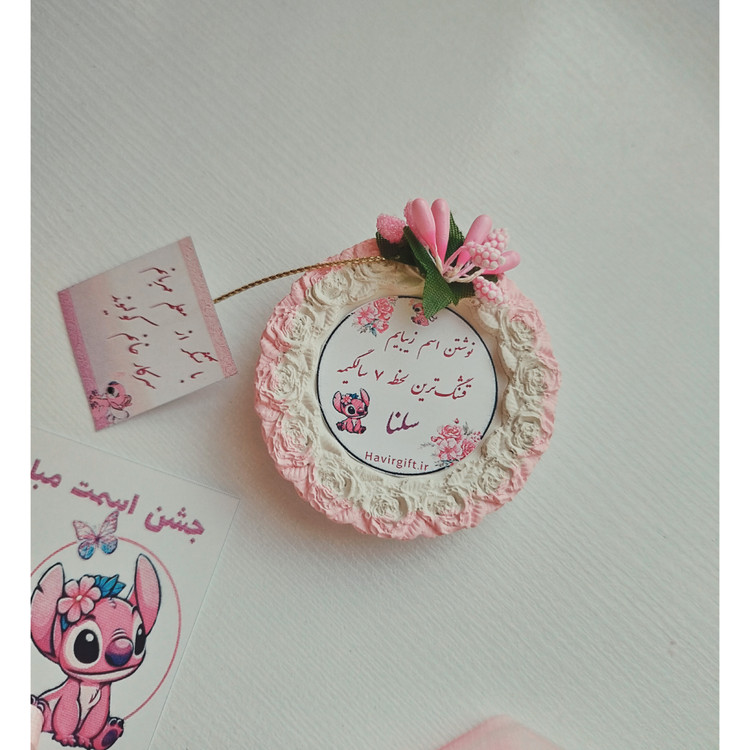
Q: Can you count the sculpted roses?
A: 11